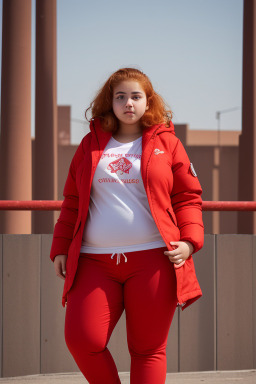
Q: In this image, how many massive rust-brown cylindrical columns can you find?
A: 3